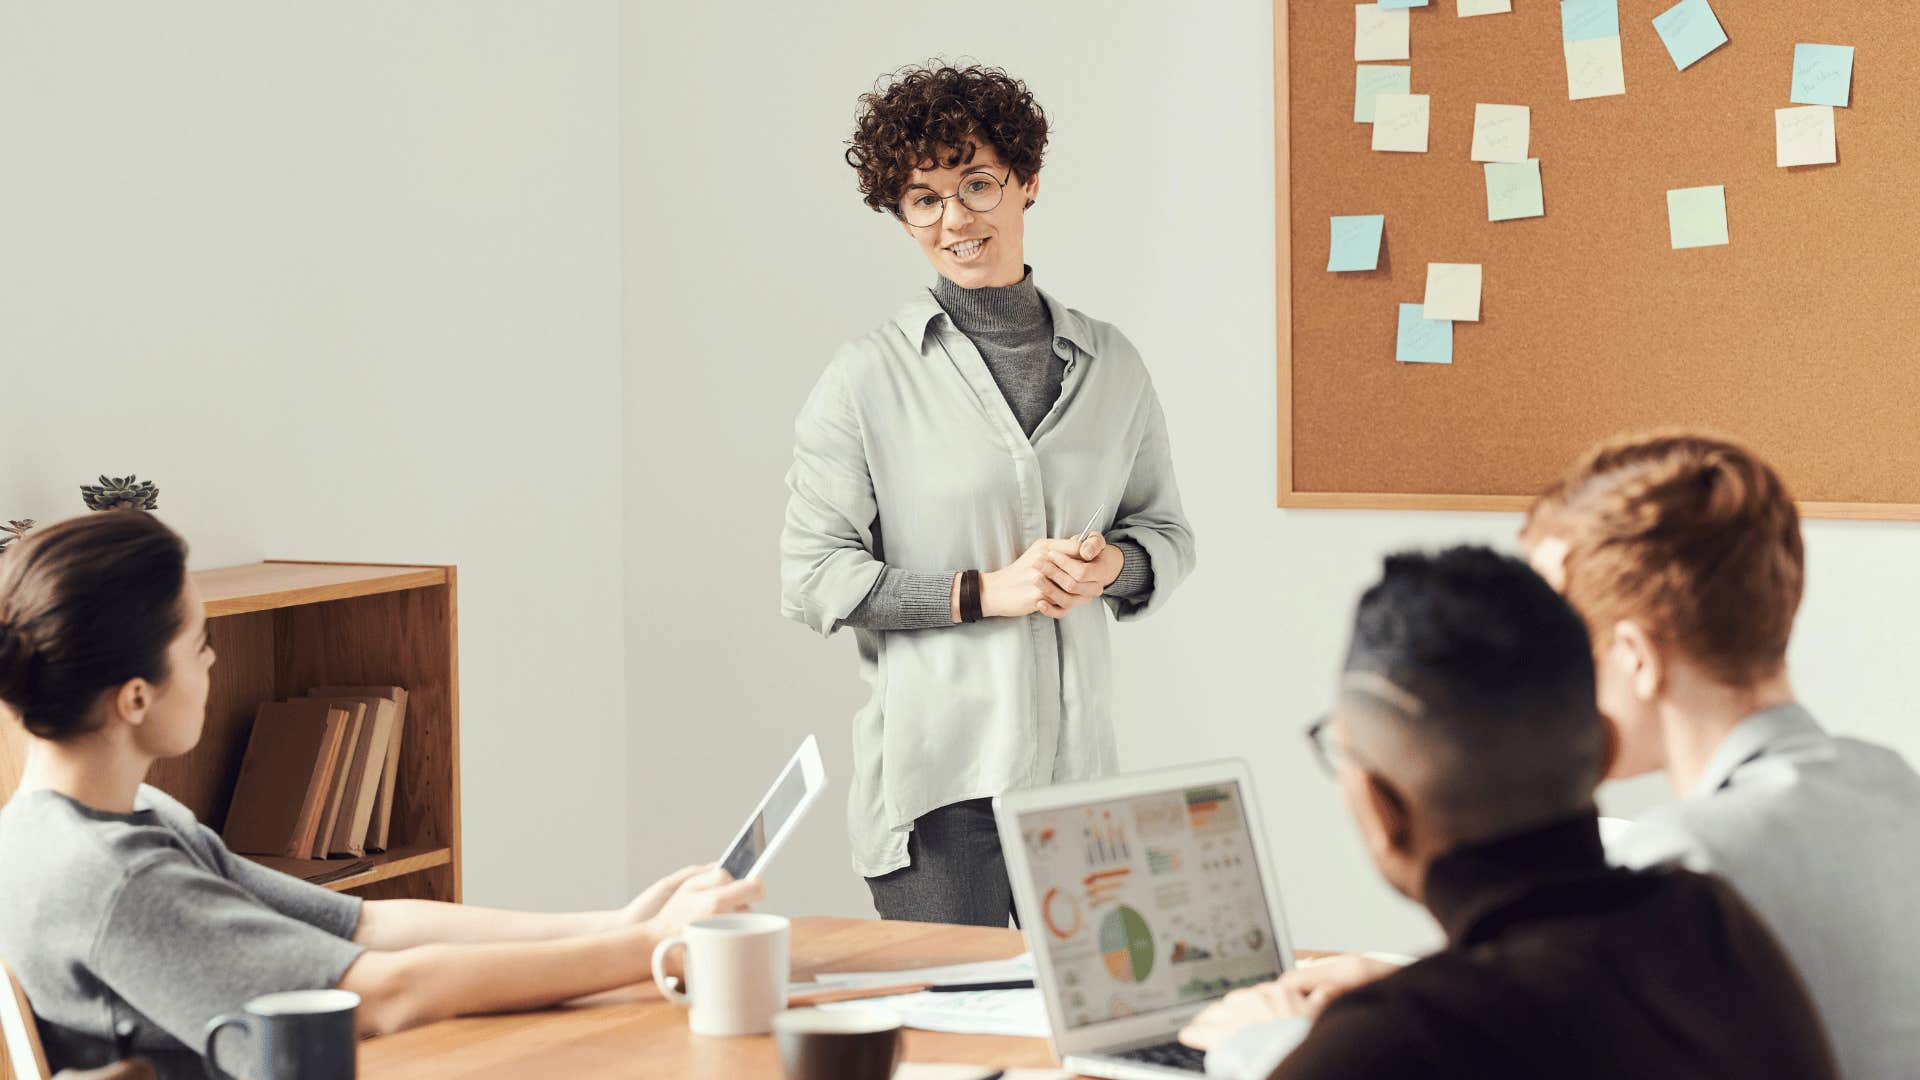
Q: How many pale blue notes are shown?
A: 6